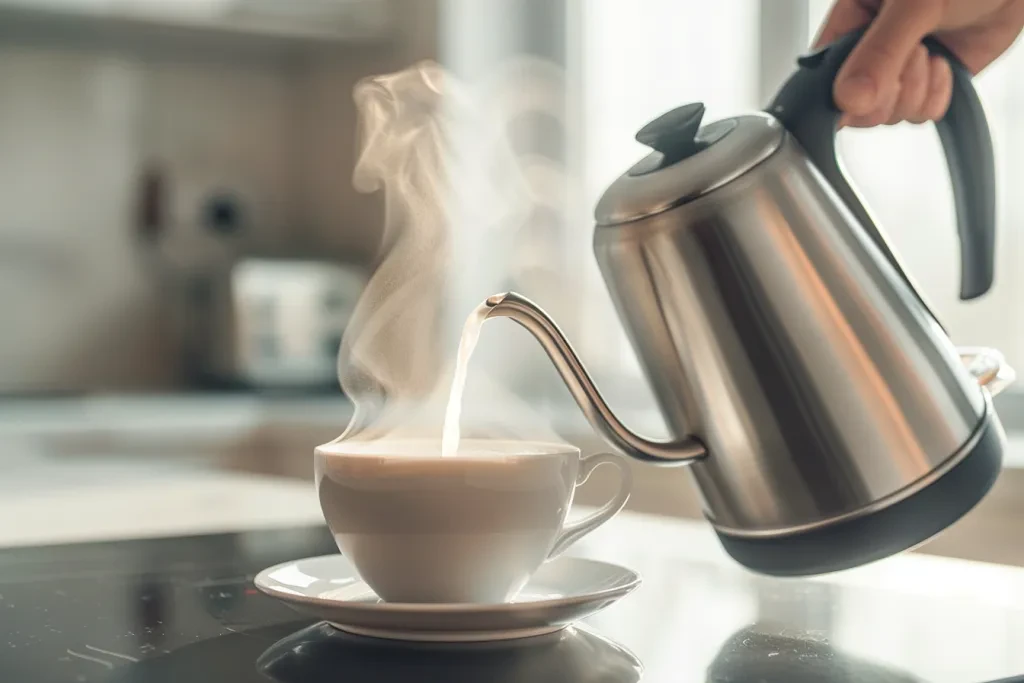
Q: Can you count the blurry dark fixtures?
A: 2